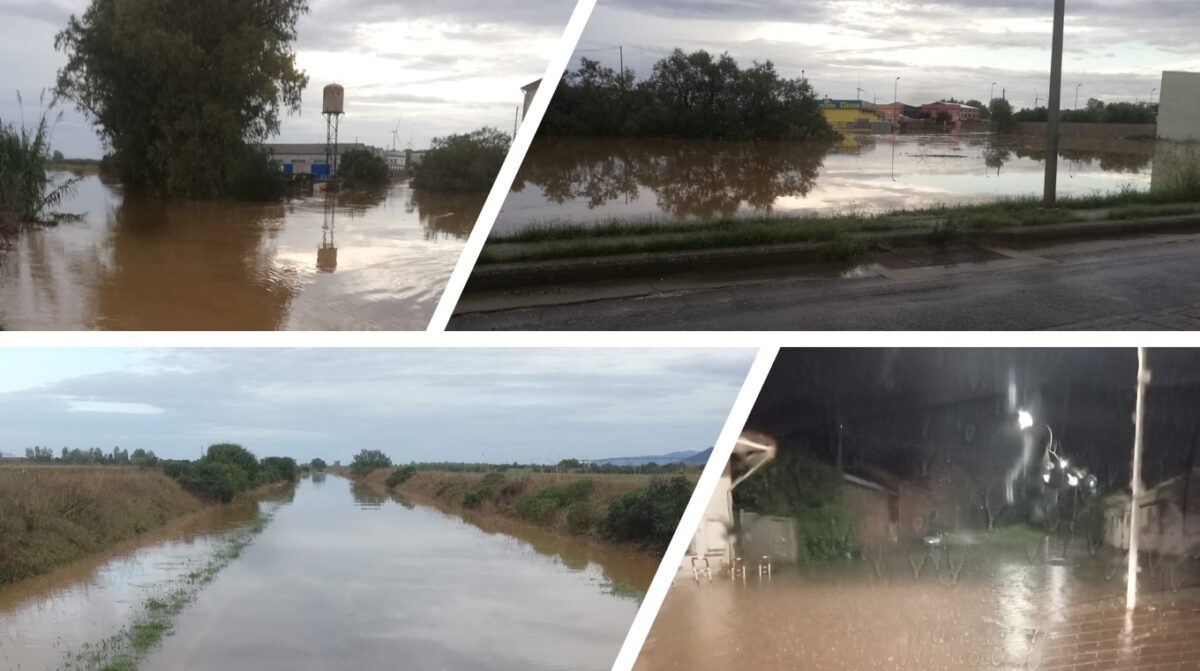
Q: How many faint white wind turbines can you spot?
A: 5